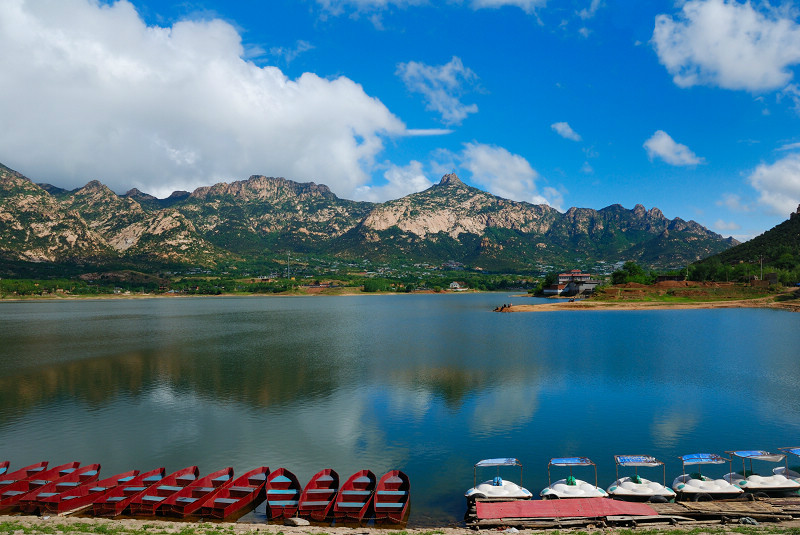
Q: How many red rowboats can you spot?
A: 13